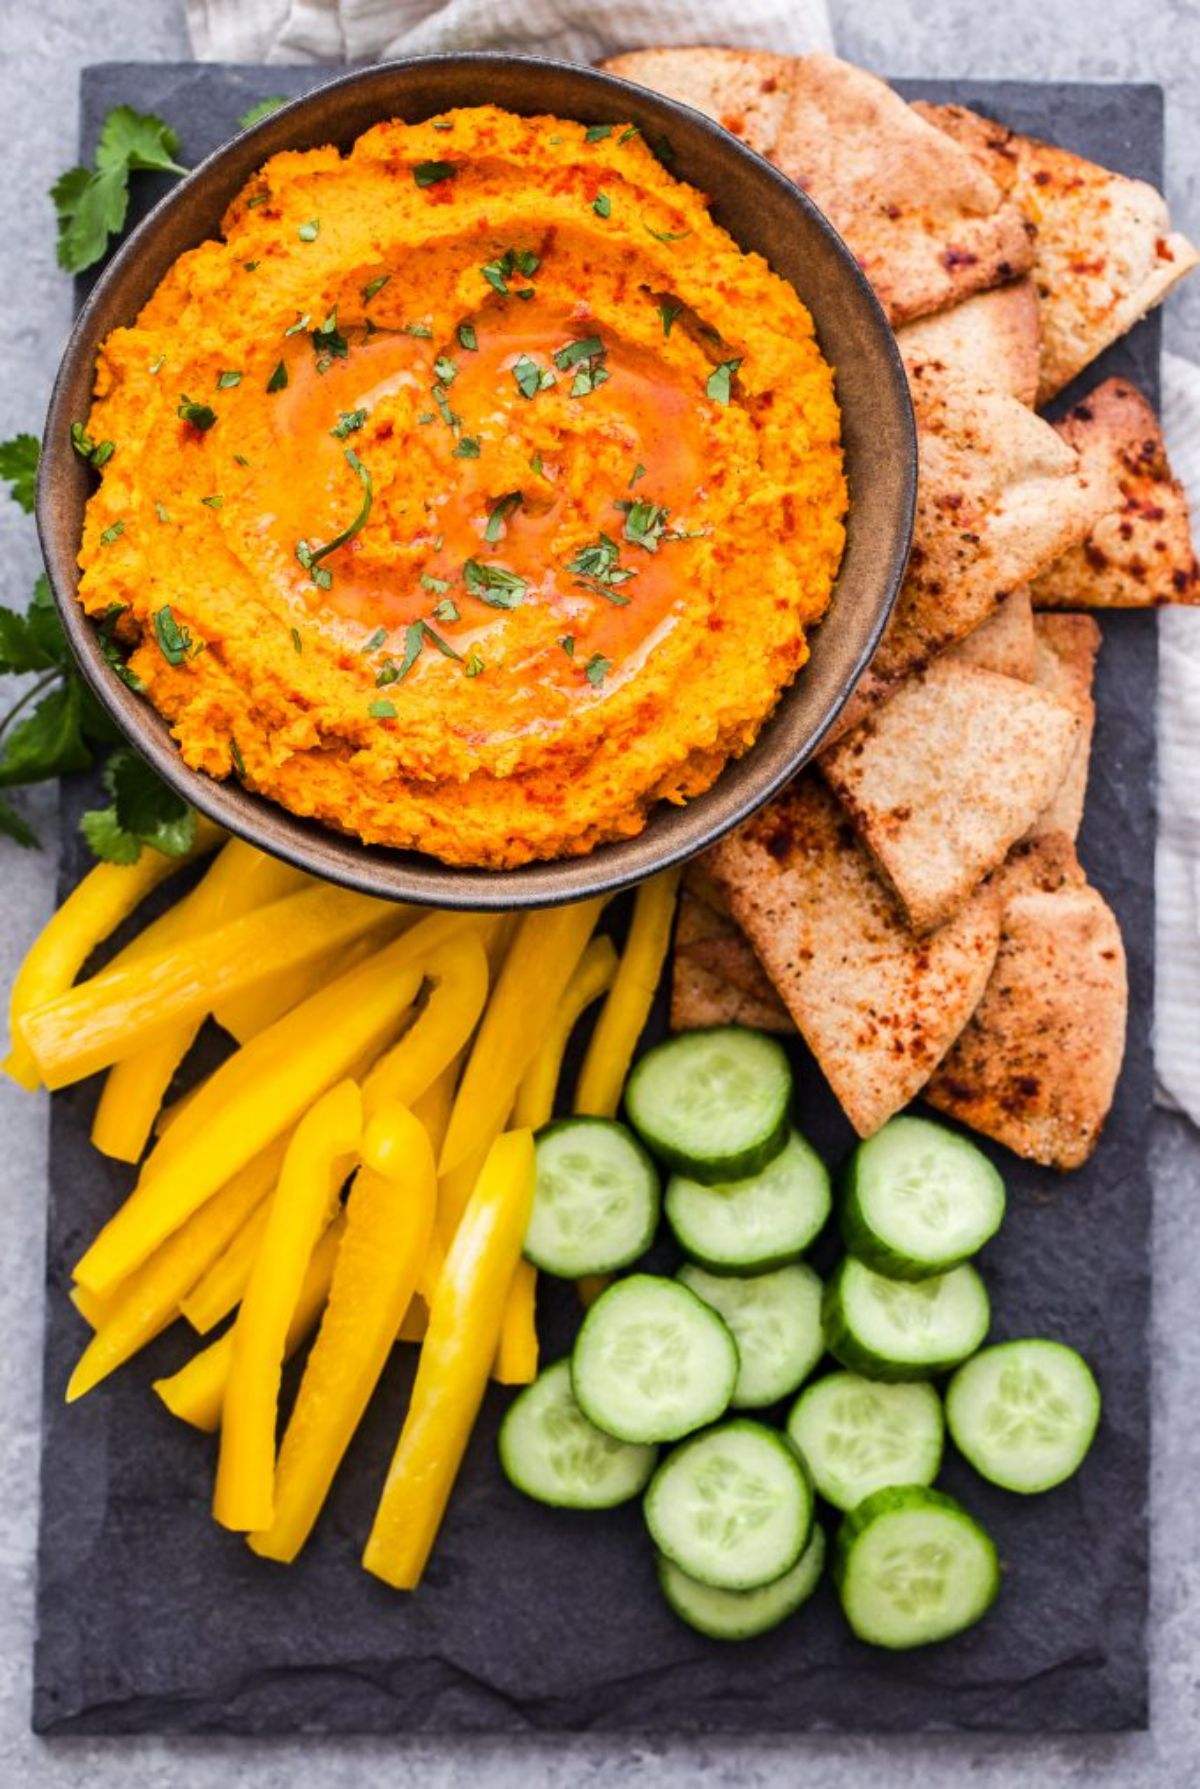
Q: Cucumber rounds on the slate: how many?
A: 13